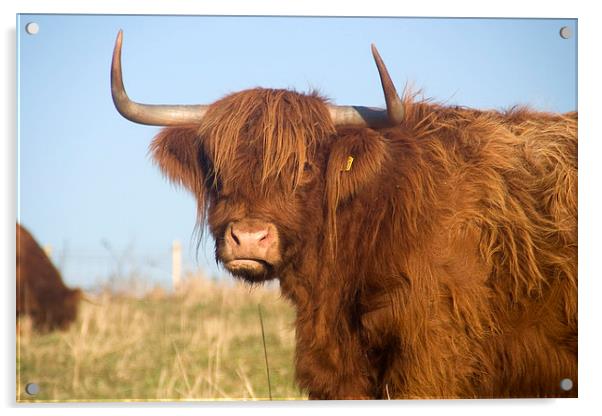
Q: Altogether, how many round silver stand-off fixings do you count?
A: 4